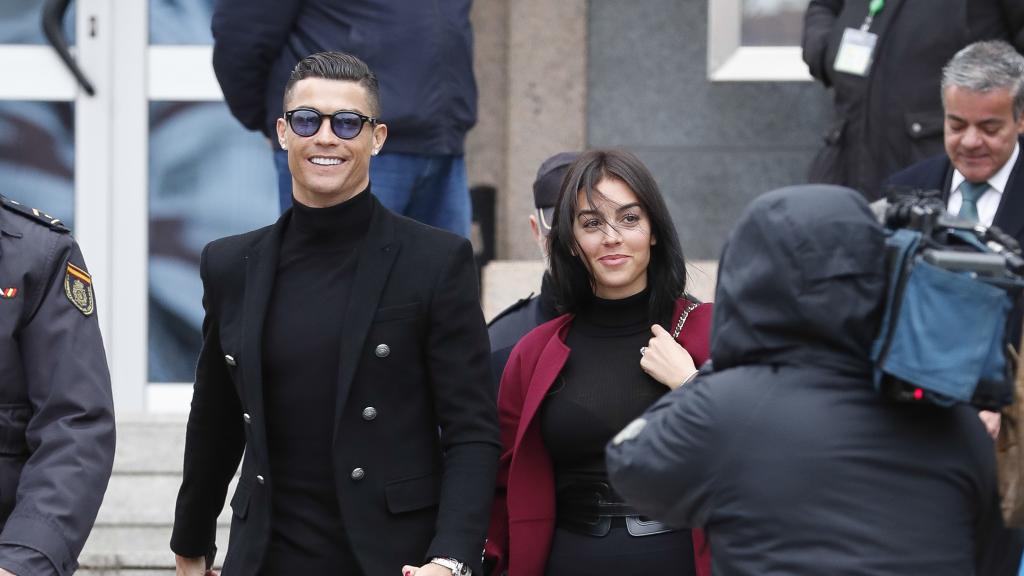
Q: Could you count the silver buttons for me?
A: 6